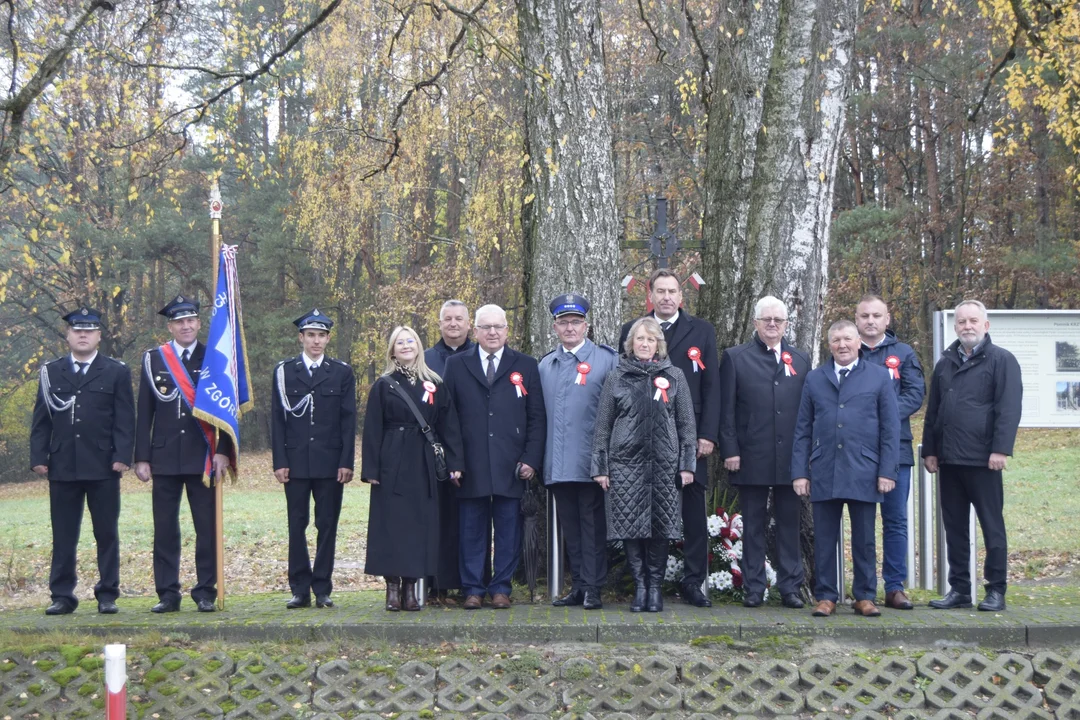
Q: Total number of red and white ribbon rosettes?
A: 7